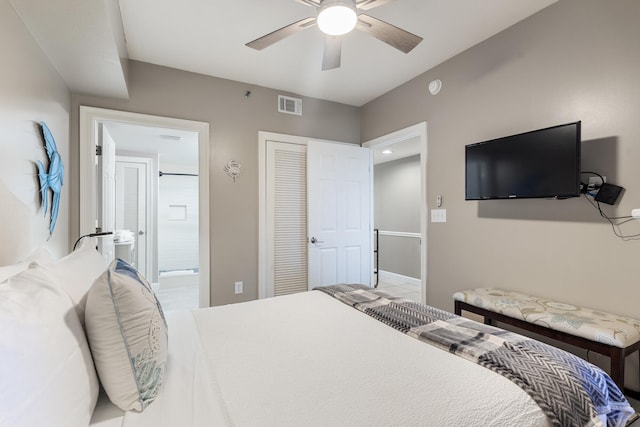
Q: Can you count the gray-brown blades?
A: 5